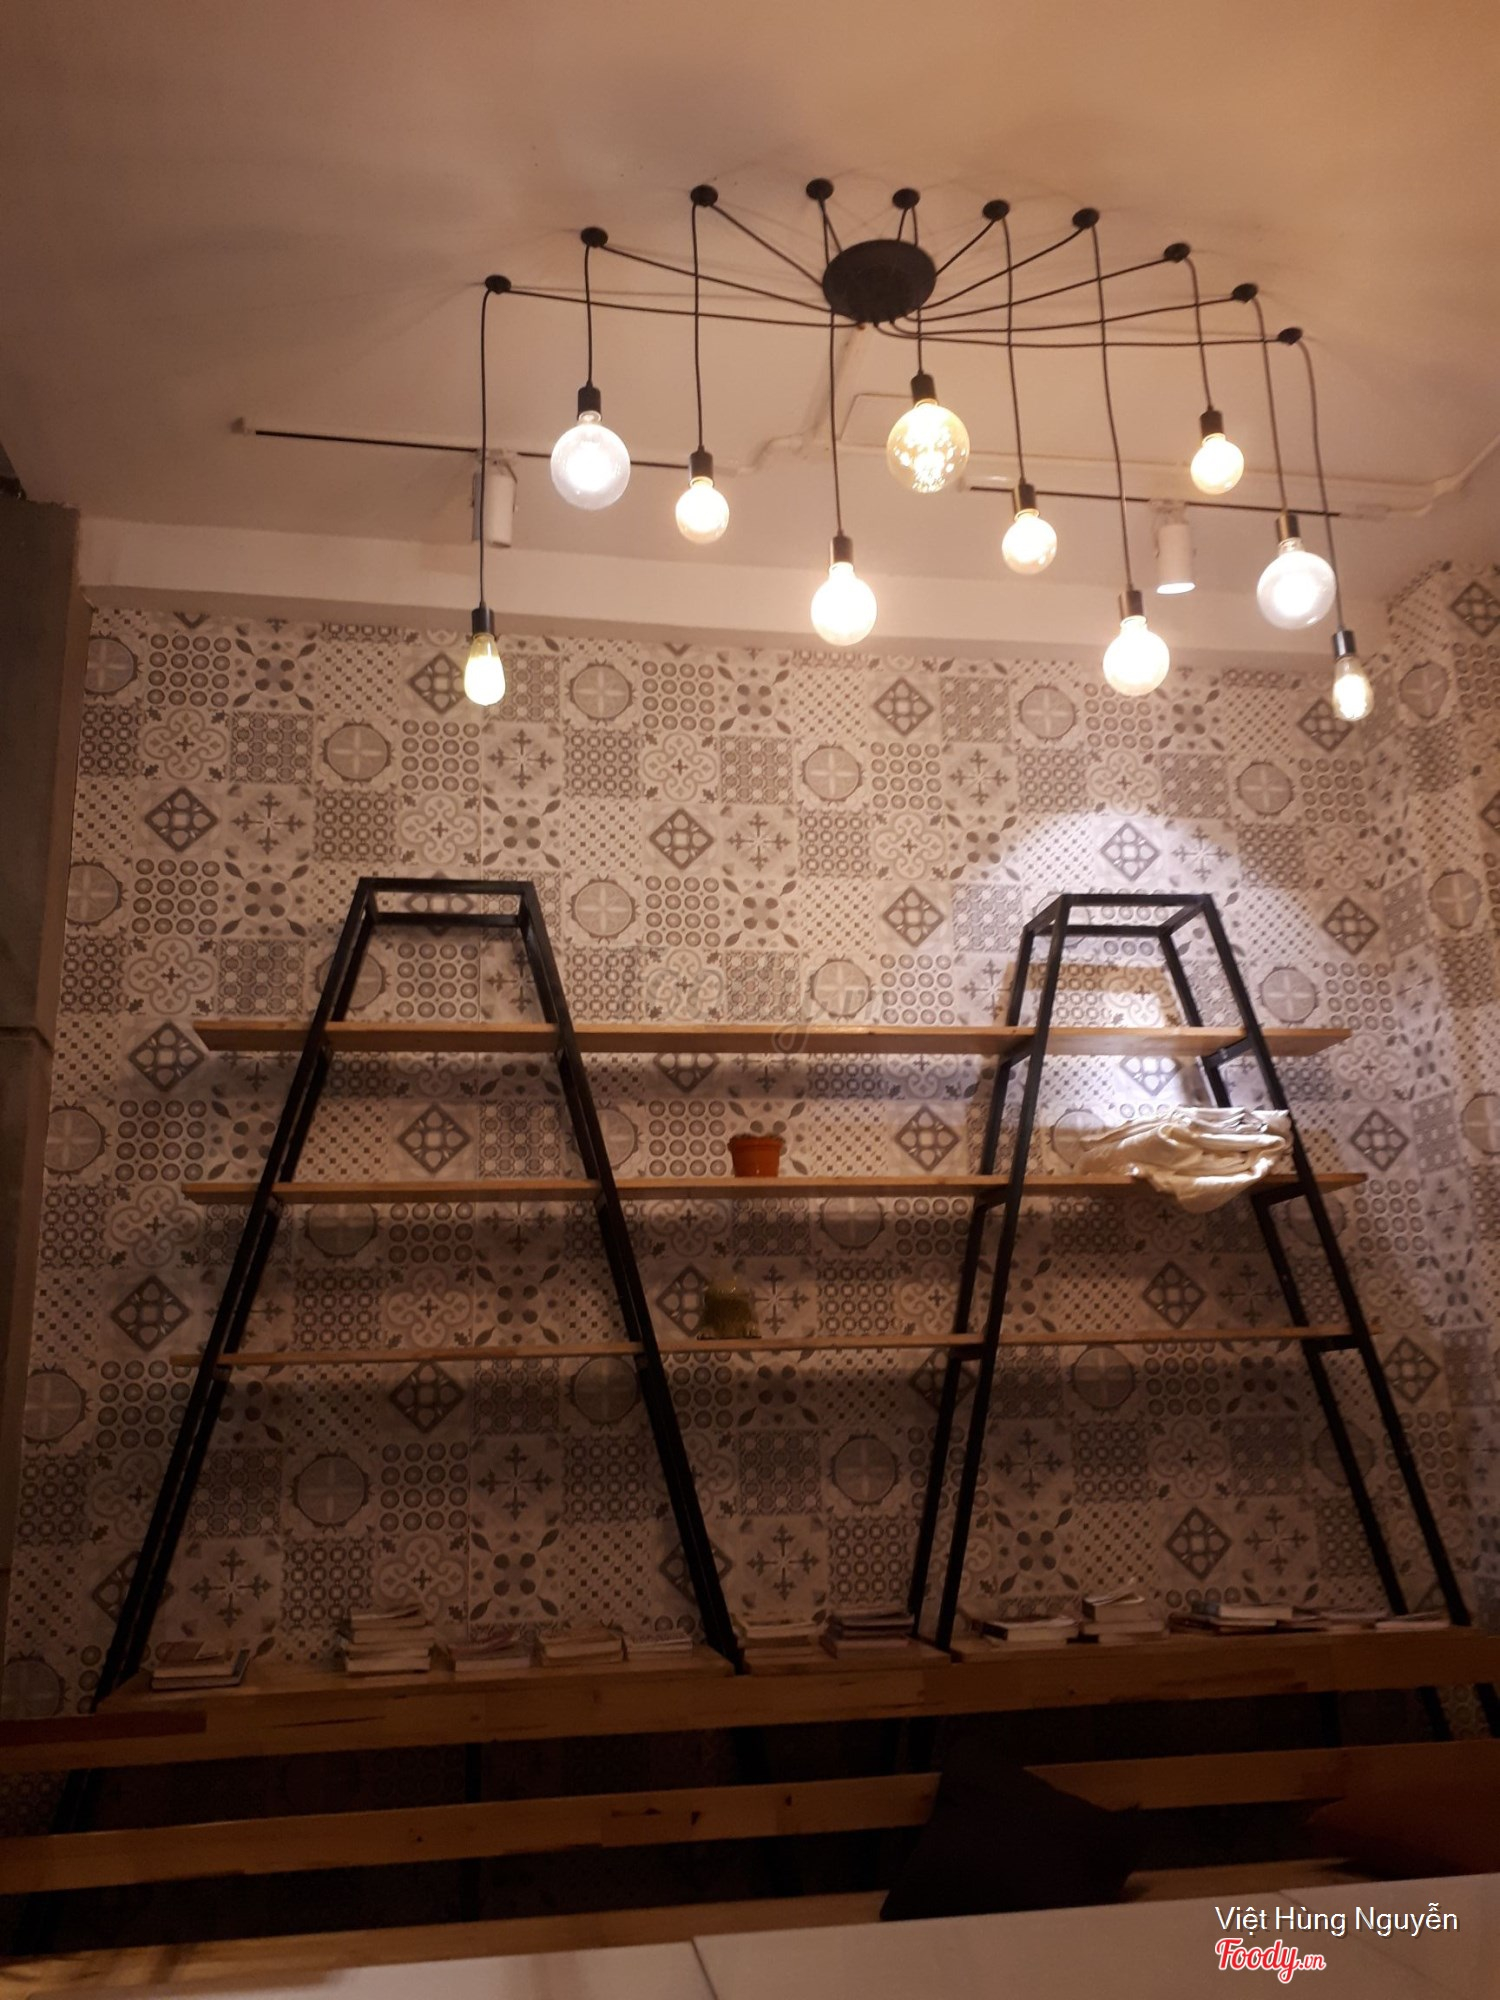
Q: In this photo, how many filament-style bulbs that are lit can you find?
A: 10